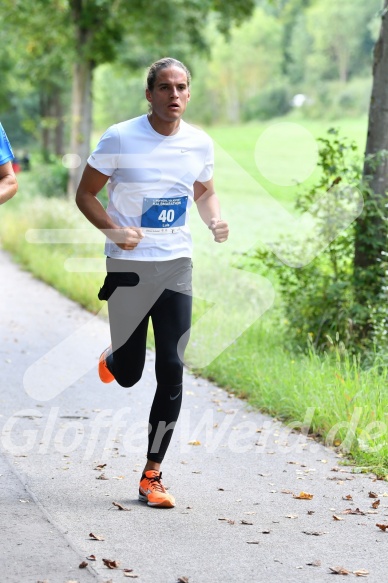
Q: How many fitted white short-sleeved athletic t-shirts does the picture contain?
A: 1